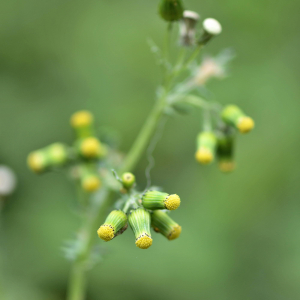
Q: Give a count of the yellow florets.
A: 11